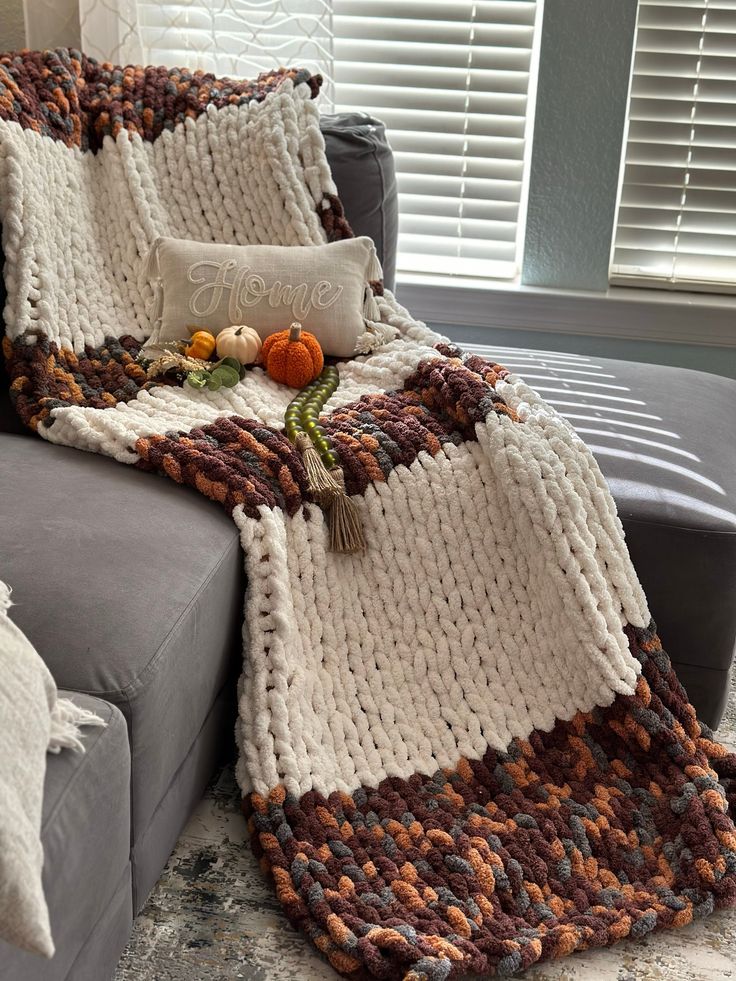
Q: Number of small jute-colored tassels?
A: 2